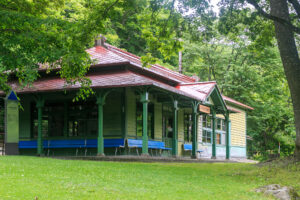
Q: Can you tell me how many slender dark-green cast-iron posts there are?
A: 7